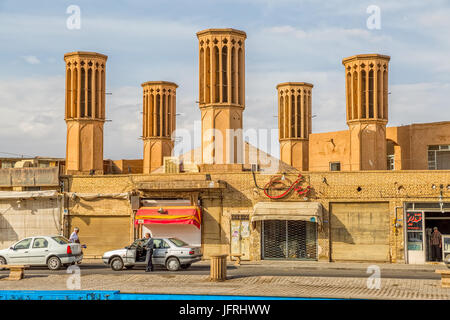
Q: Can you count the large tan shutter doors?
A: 2